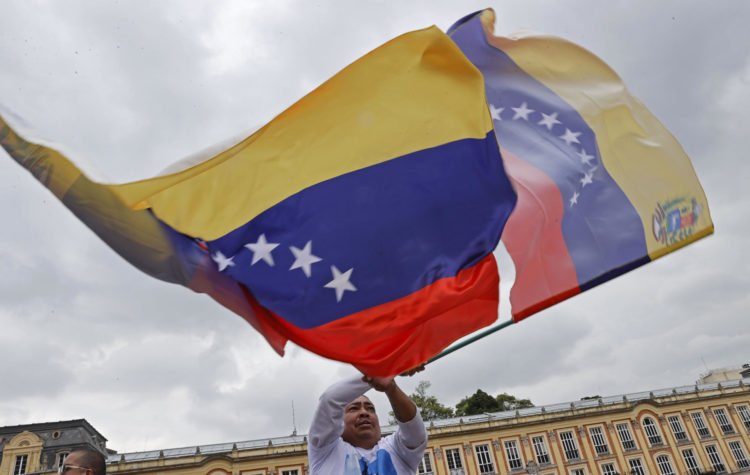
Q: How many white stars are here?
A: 11